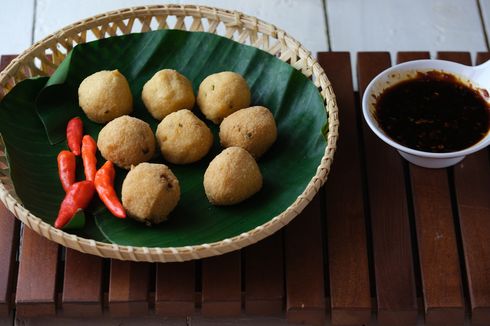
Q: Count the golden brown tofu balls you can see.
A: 8